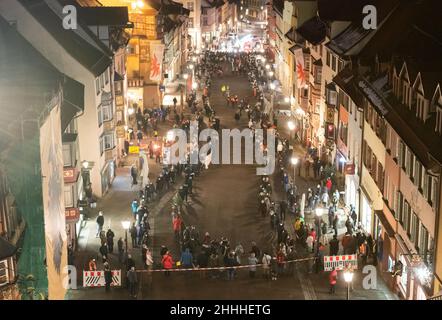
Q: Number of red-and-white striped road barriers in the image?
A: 2